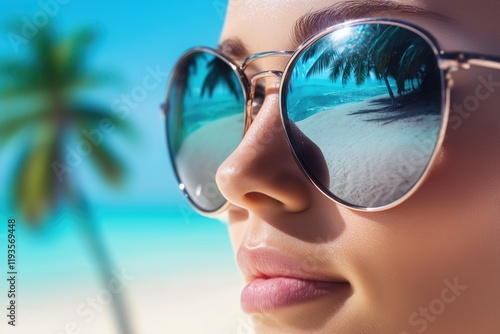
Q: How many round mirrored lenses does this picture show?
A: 2